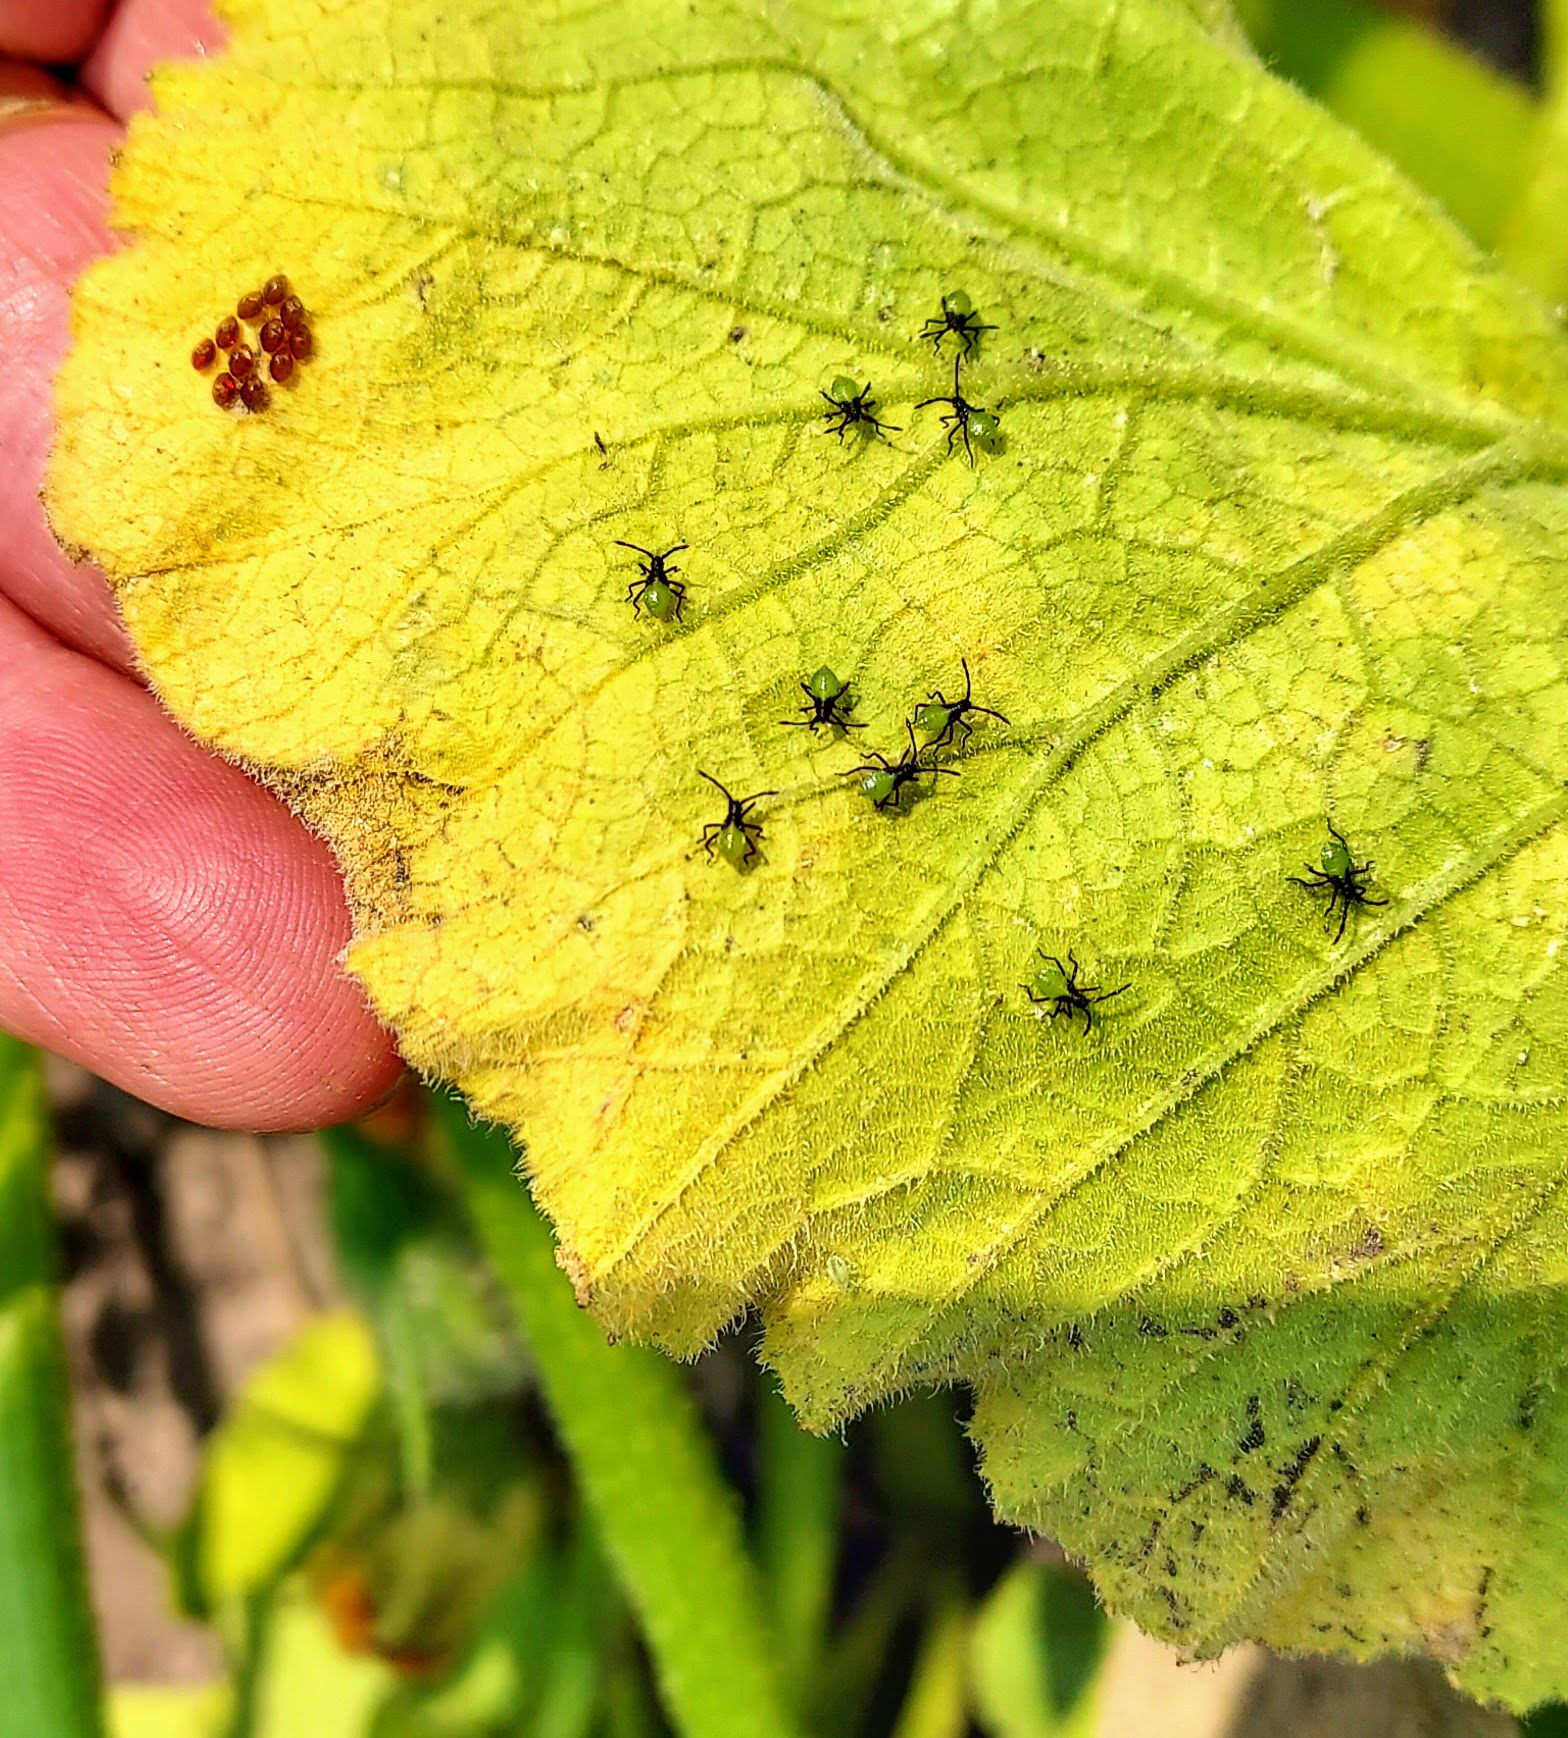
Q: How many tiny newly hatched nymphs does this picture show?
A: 10